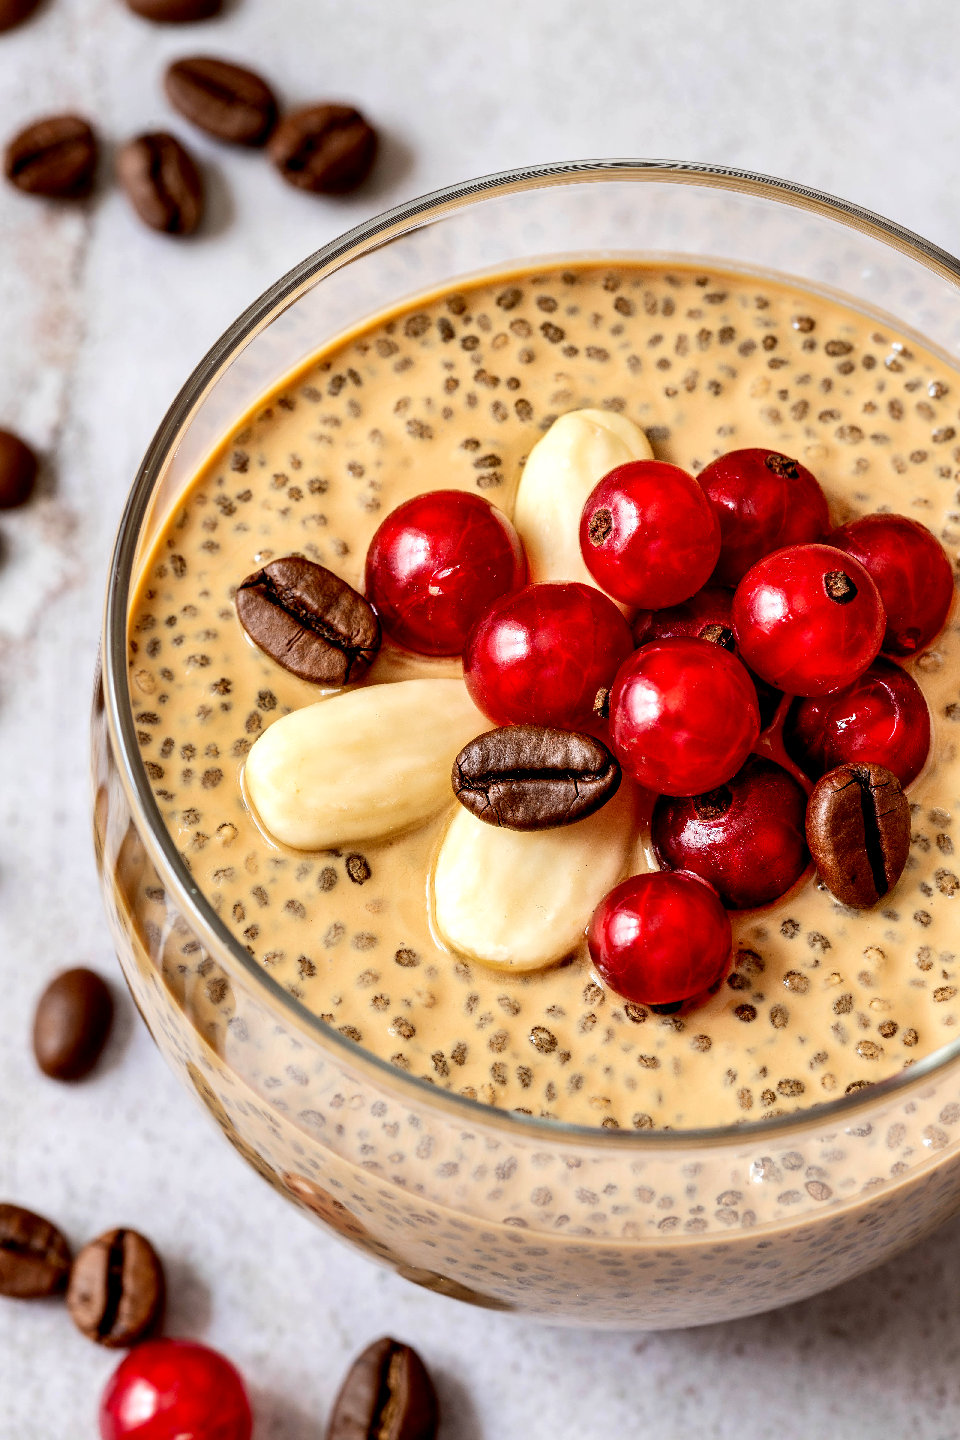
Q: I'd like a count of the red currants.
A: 12